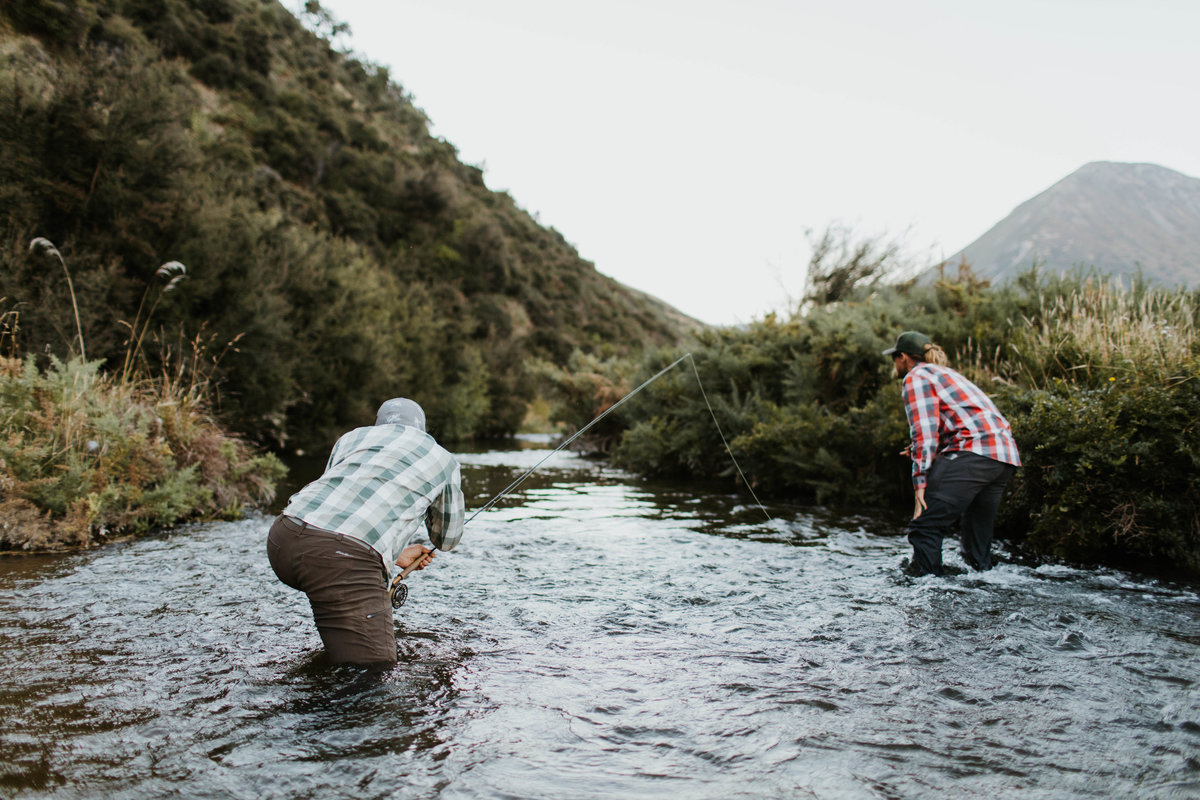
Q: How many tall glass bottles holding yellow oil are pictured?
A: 0